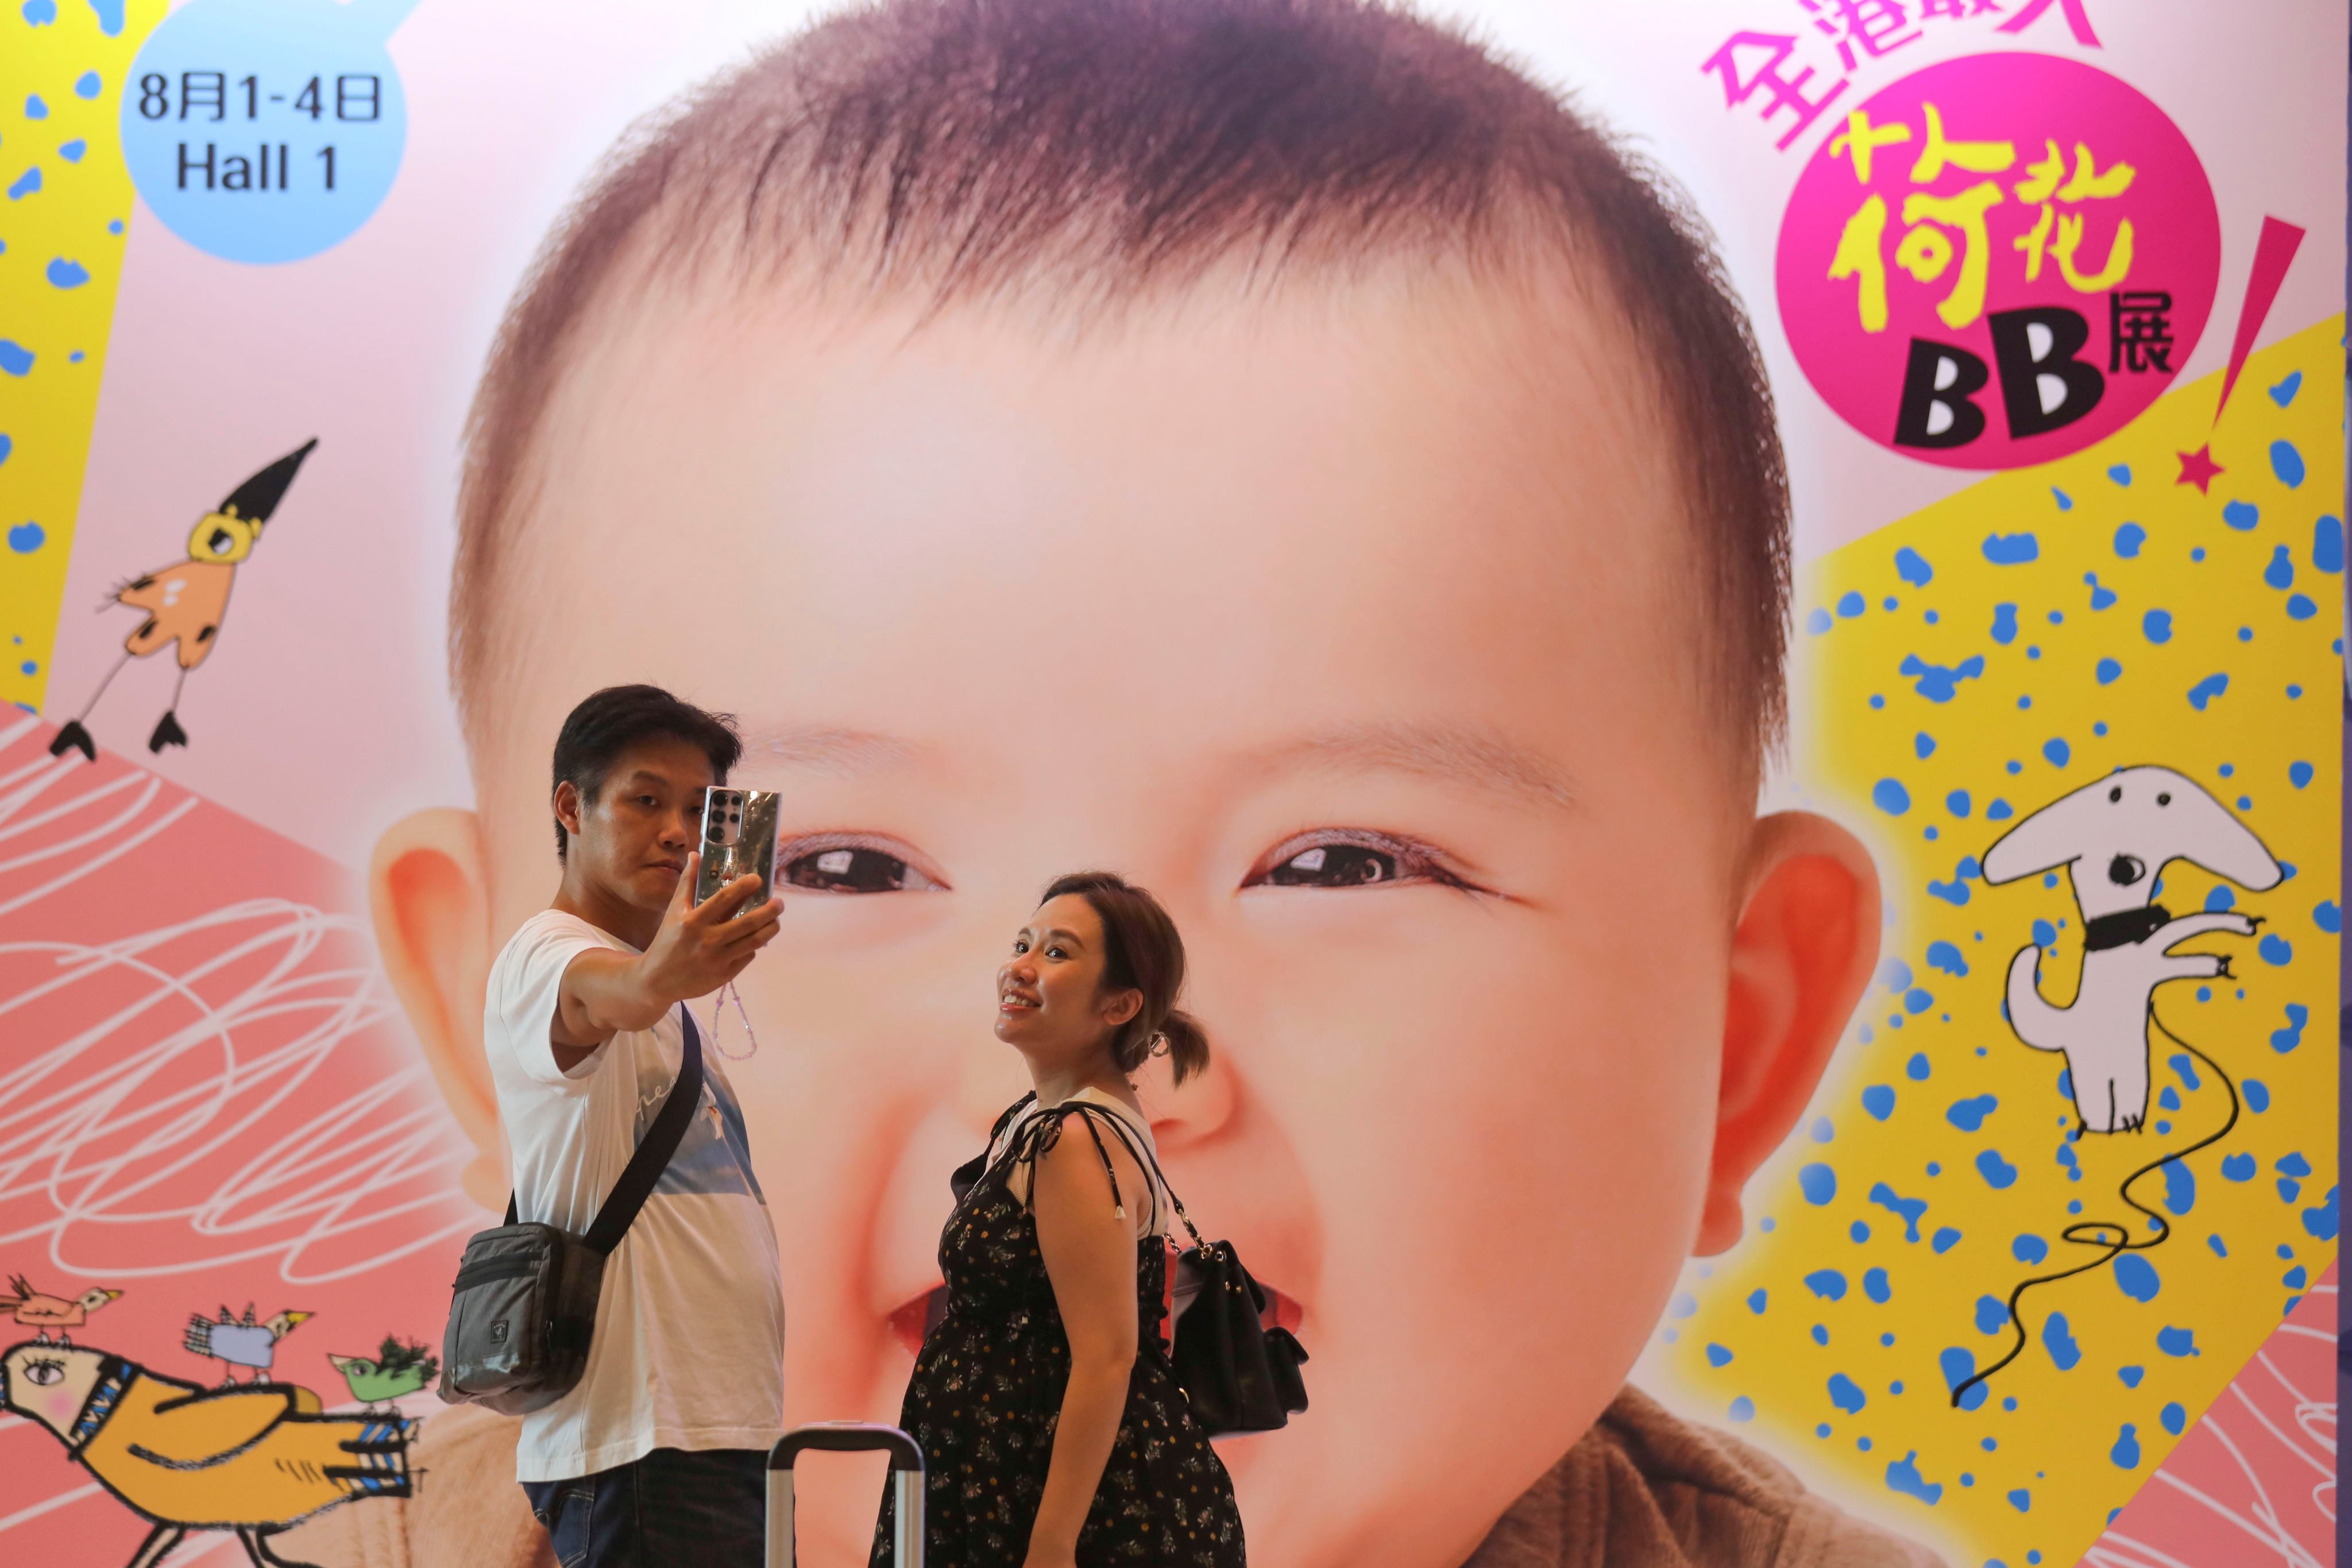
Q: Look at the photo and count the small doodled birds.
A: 3